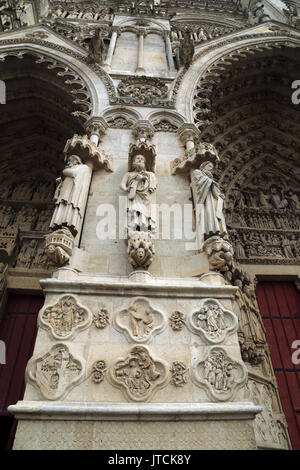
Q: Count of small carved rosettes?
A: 4